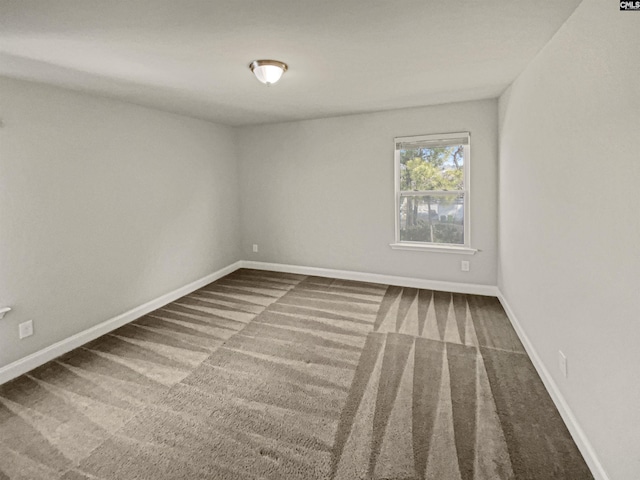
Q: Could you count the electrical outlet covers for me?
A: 4